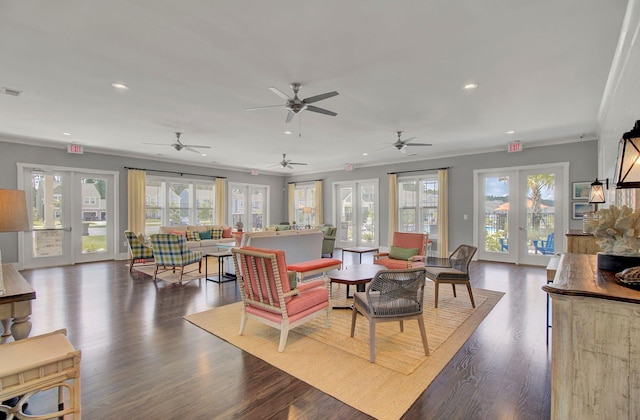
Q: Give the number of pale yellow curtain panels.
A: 6